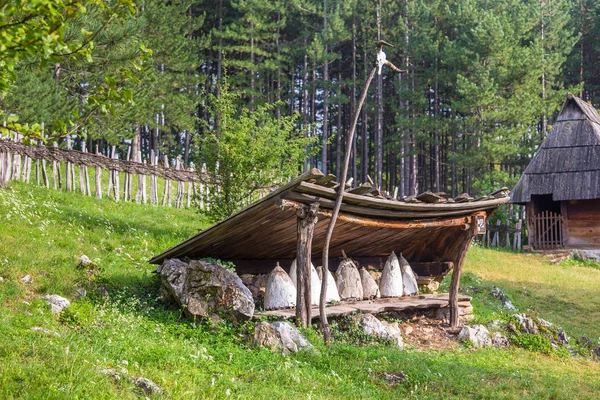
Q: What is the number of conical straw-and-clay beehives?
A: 7